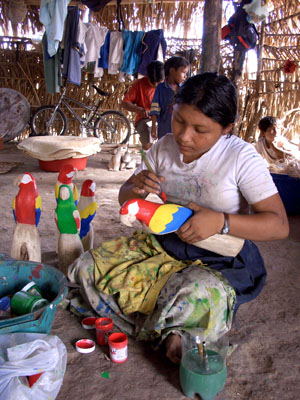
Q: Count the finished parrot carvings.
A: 4